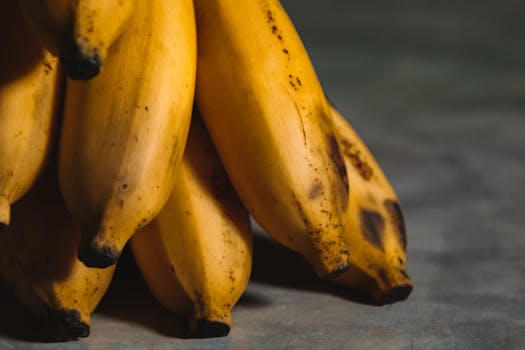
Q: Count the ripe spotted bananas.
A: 7